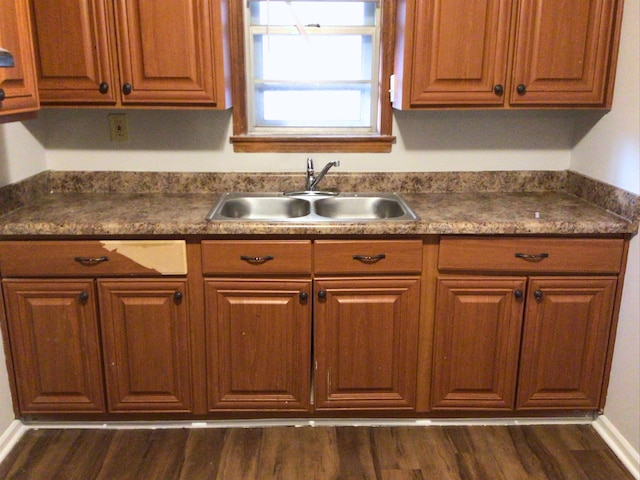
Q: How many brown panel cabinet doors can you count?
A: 11